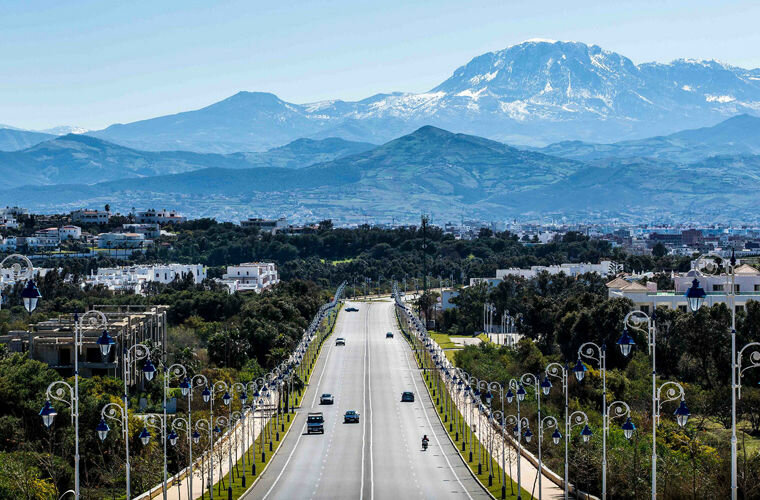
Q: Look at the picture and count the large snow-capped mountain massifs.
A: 1